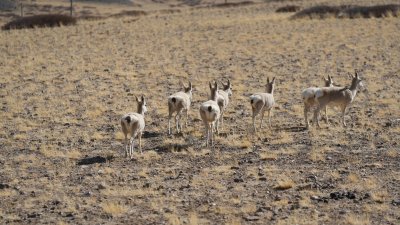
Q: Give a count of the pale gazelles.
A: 7